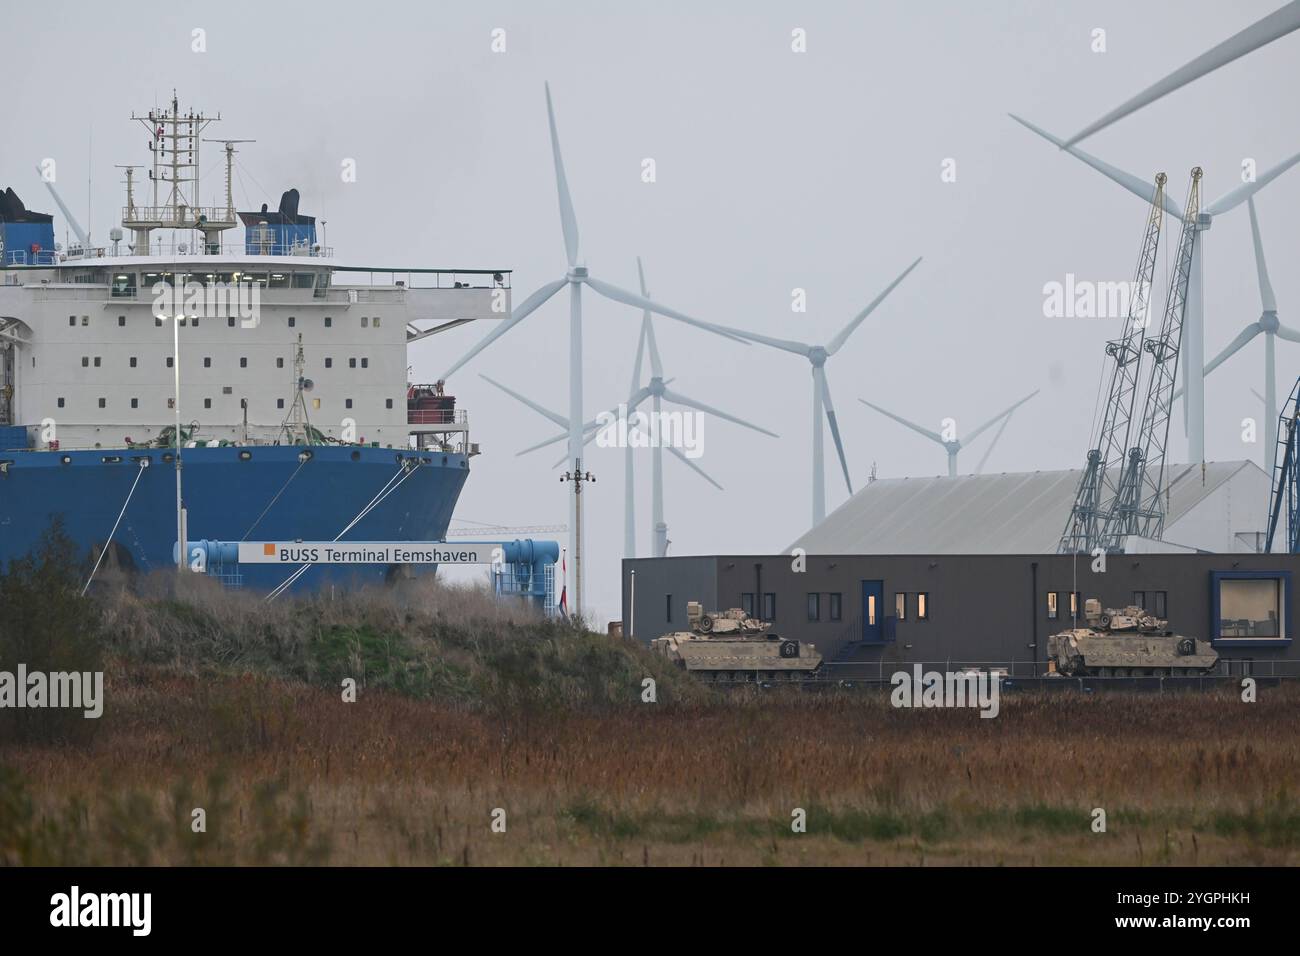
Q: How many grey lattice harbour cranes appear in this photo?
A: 2